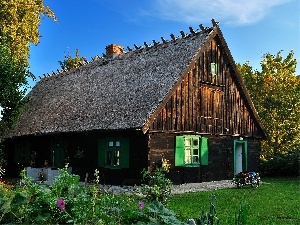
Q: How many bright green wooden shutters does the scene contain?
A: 4